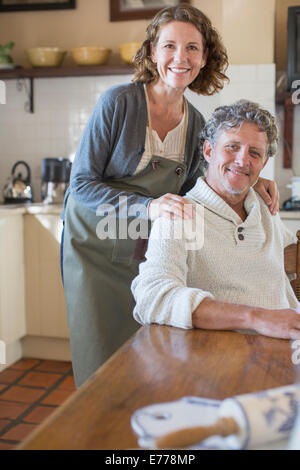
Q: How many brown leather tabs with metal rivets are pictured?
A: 2